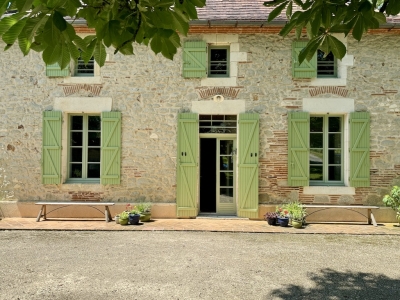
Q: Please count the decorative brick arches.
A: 3